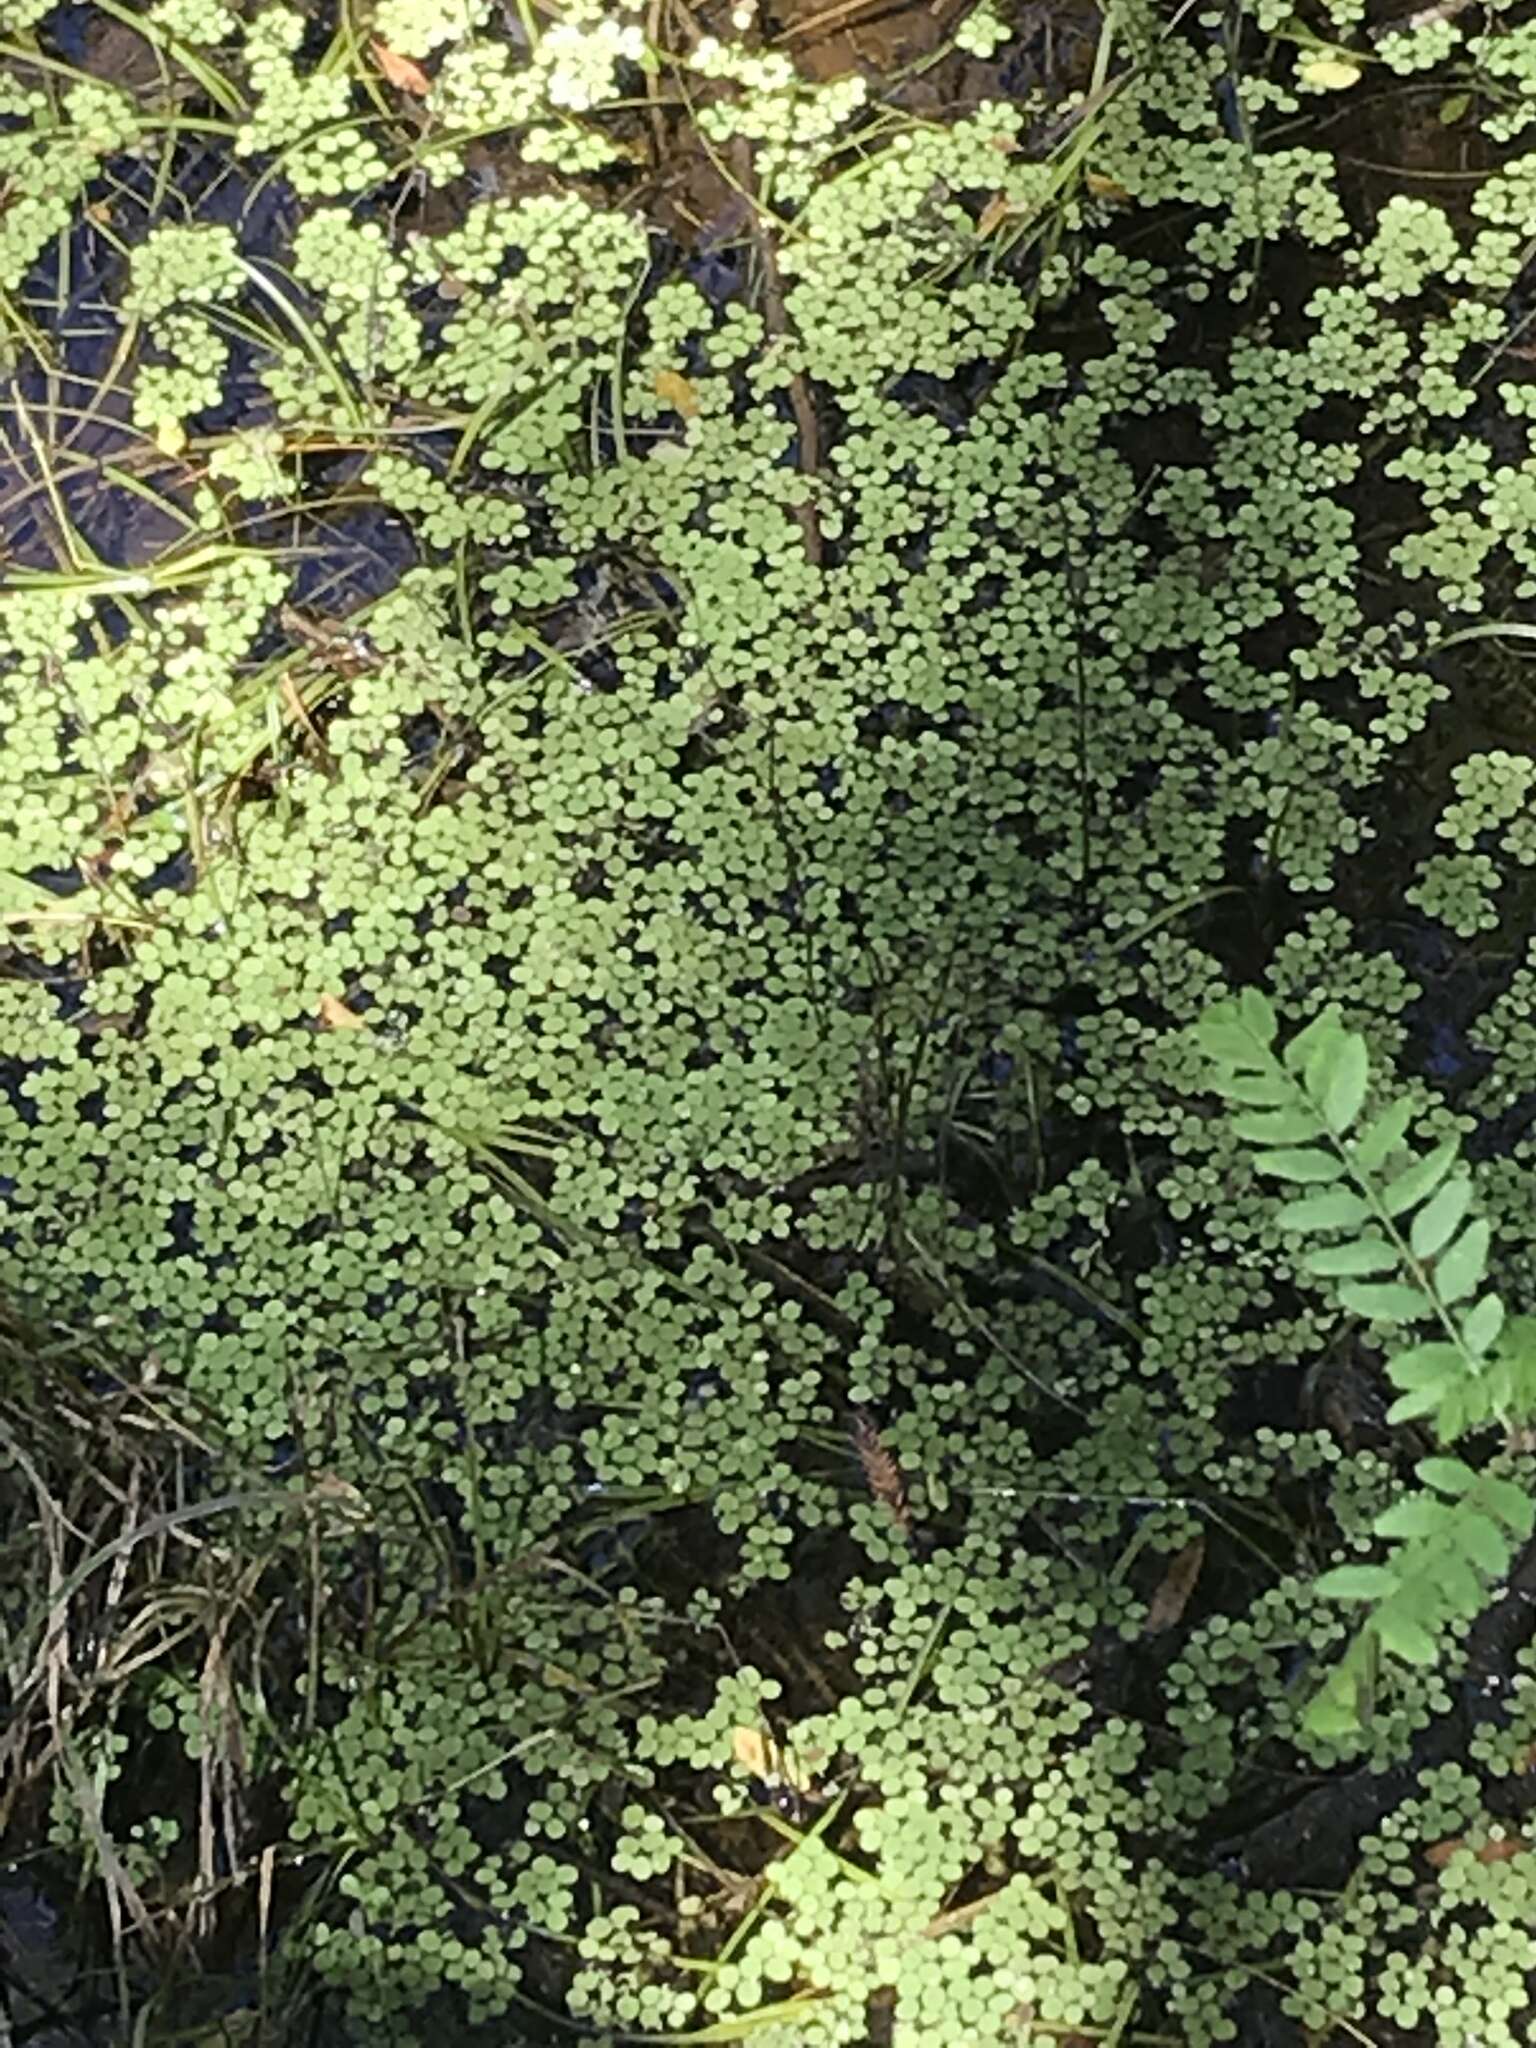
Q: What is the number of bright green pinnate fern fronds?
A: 2